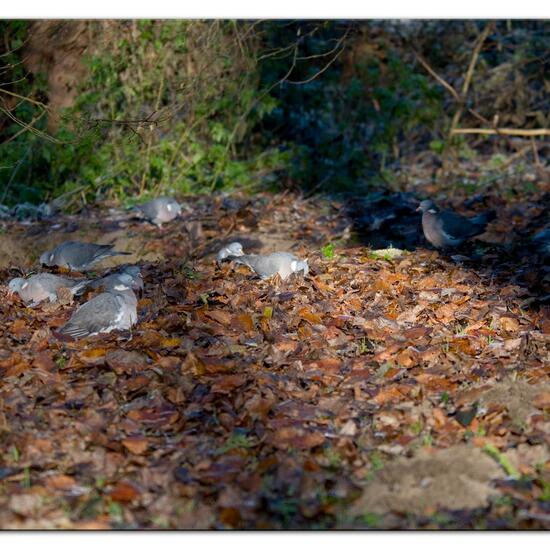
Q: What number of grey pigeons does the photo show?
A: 8